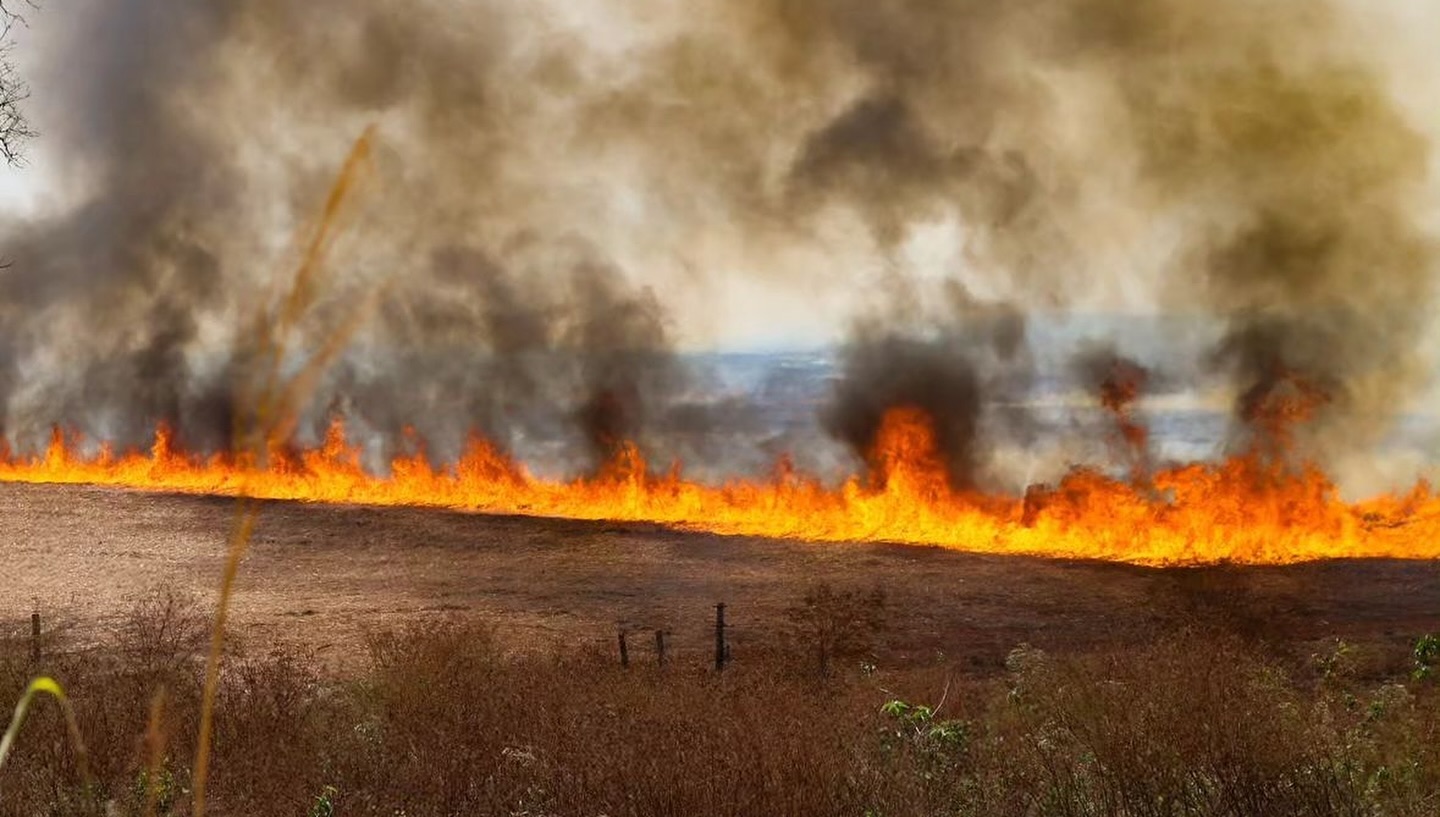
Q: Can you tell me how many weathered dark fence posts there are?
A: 4